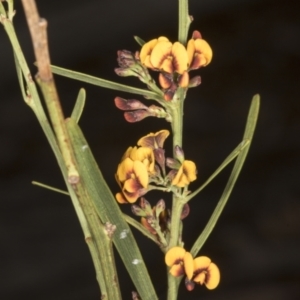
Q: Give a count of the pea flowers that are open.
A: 9